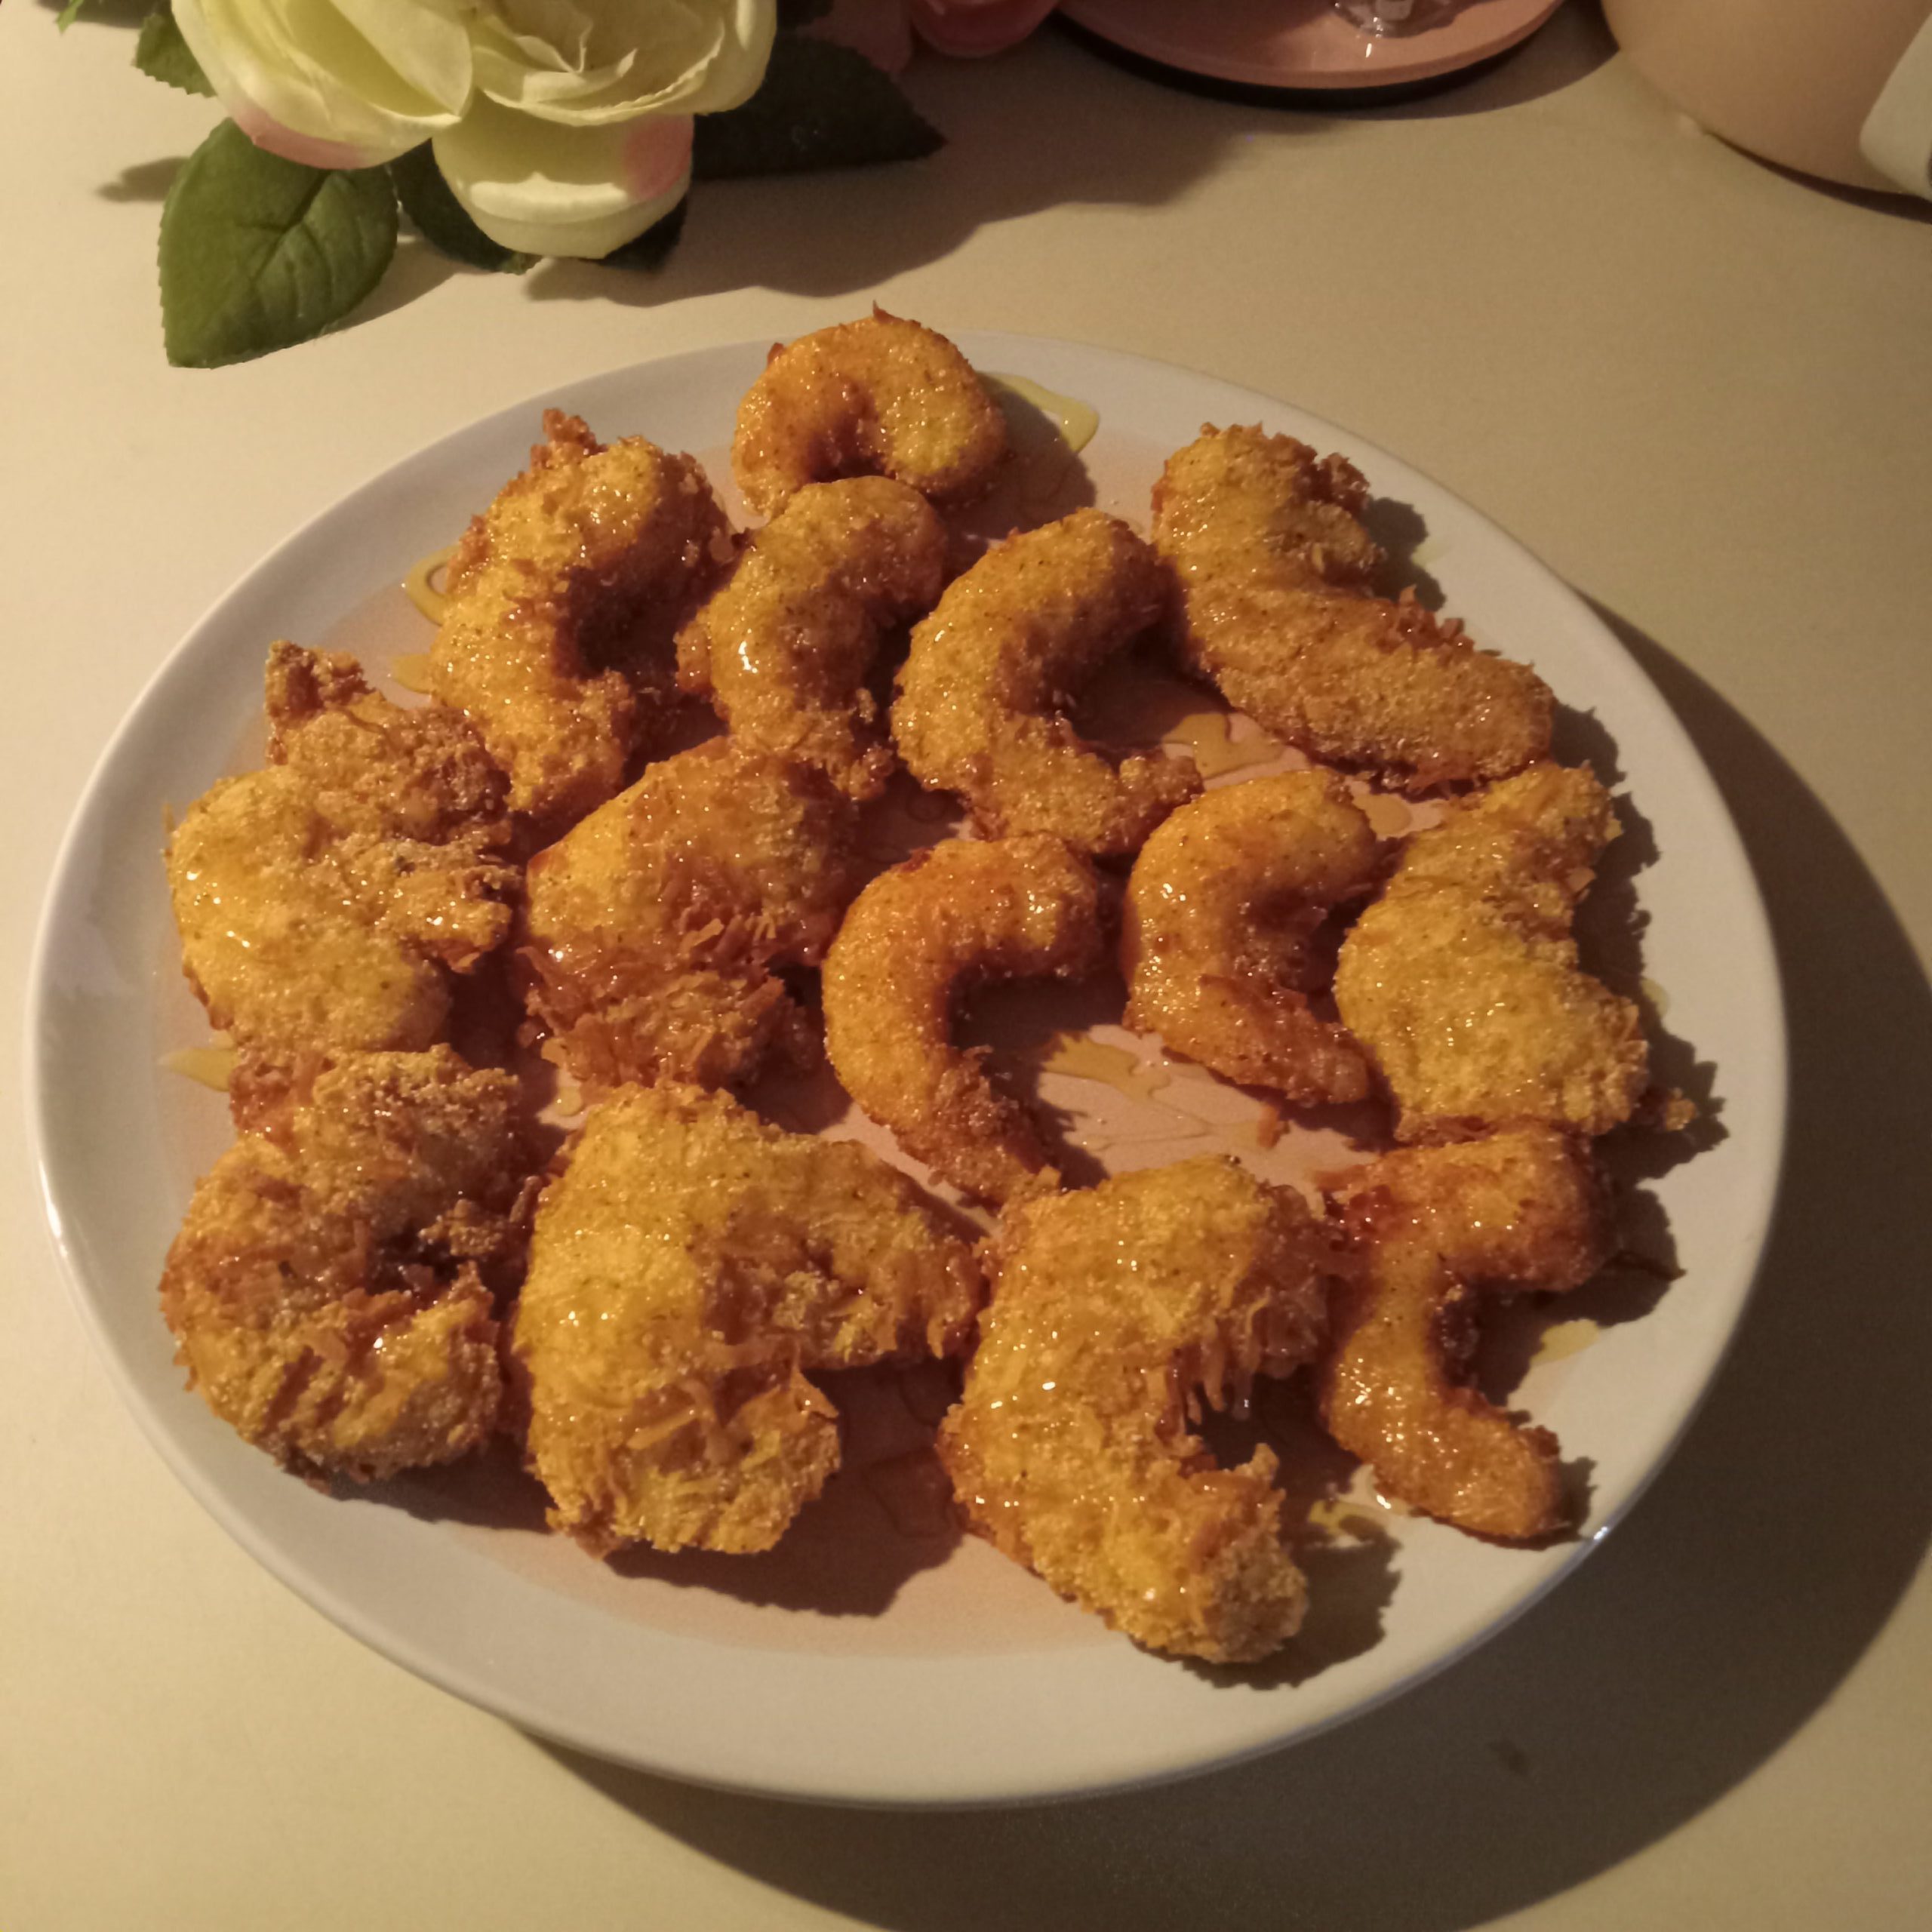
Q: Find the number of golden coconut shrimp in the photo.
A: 14